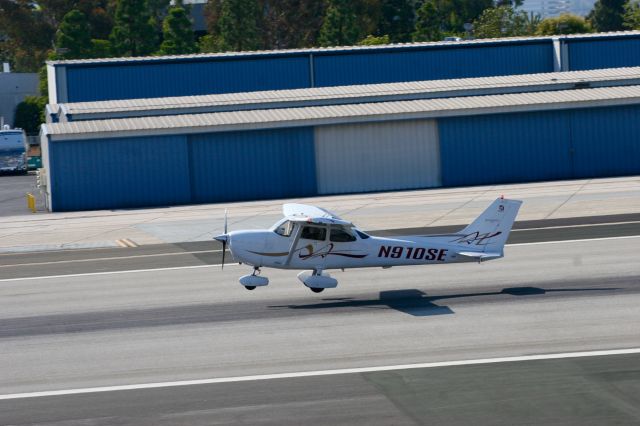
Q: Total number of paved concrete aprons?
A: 1